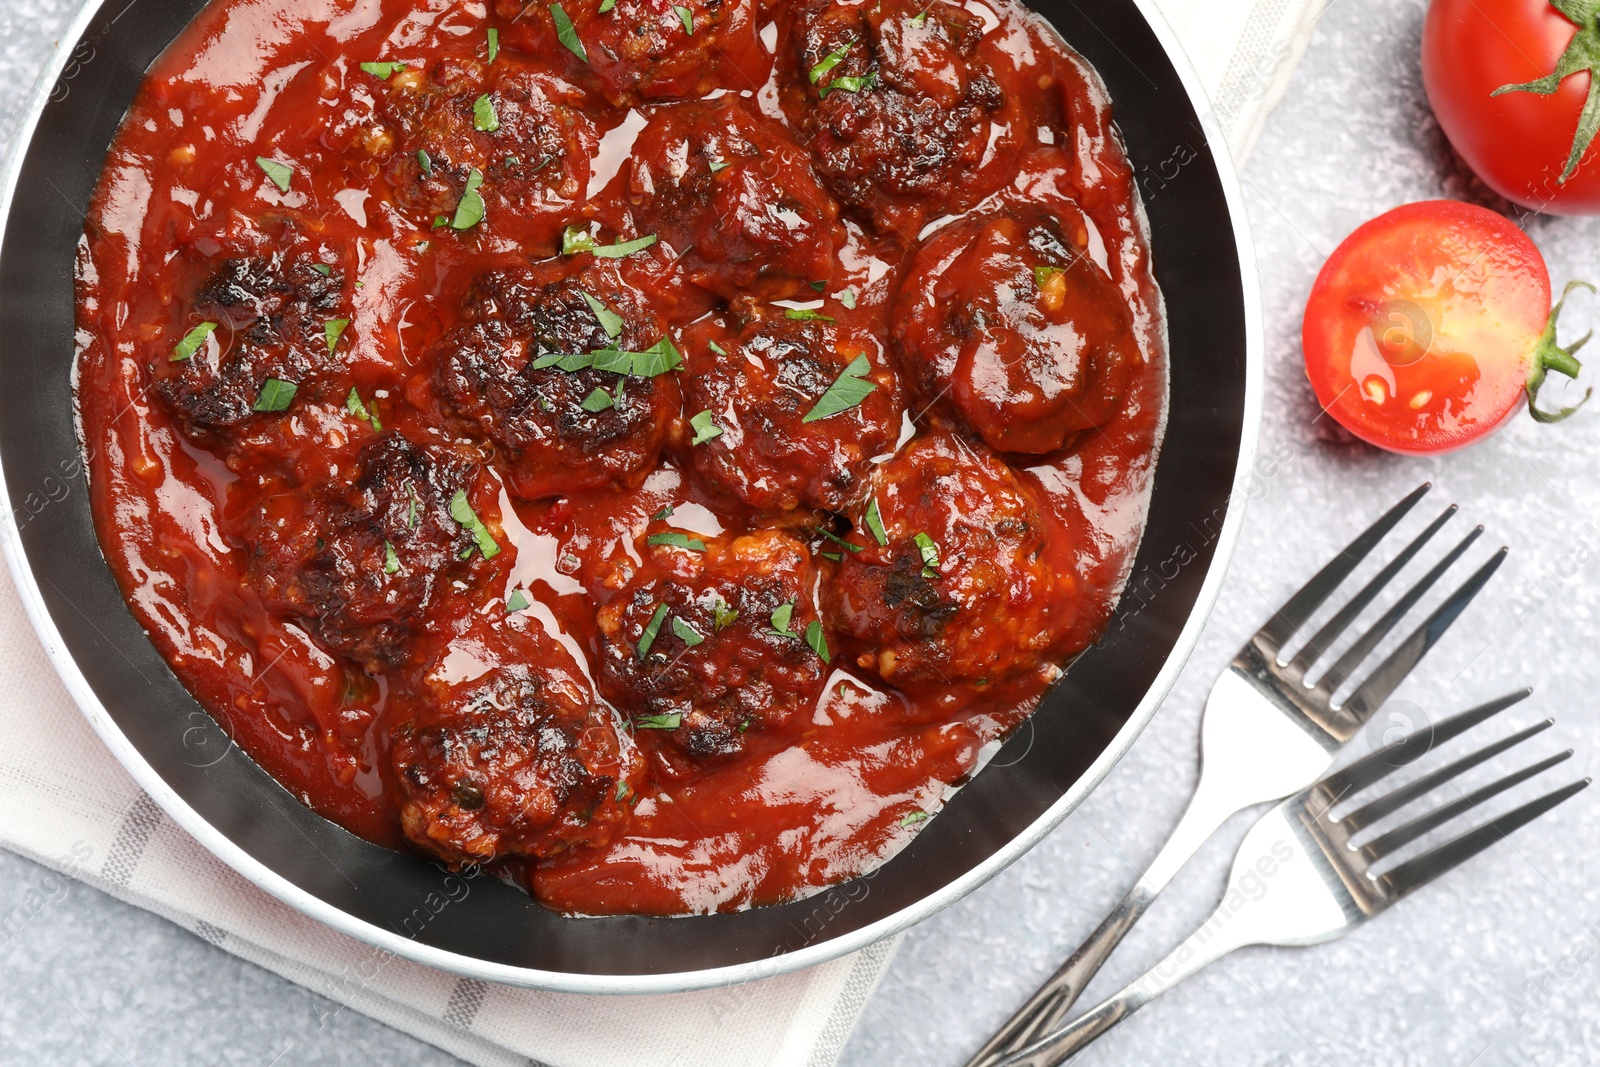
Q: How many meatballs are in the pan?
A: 12